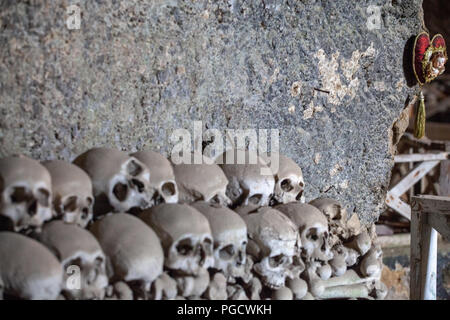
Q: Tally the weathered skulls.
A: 15